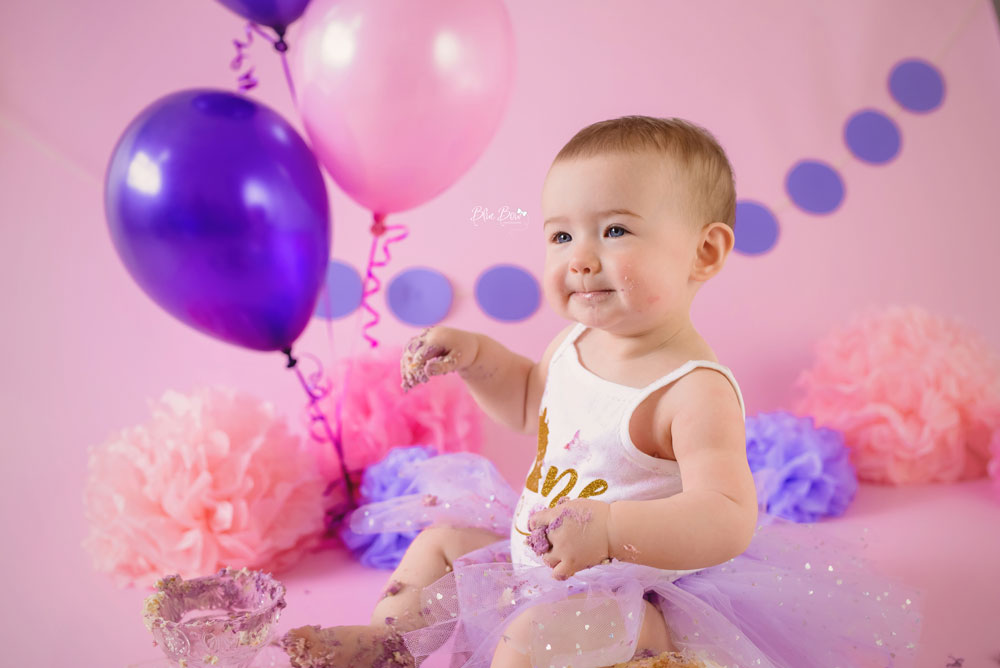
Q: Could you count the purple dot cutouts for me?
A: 7